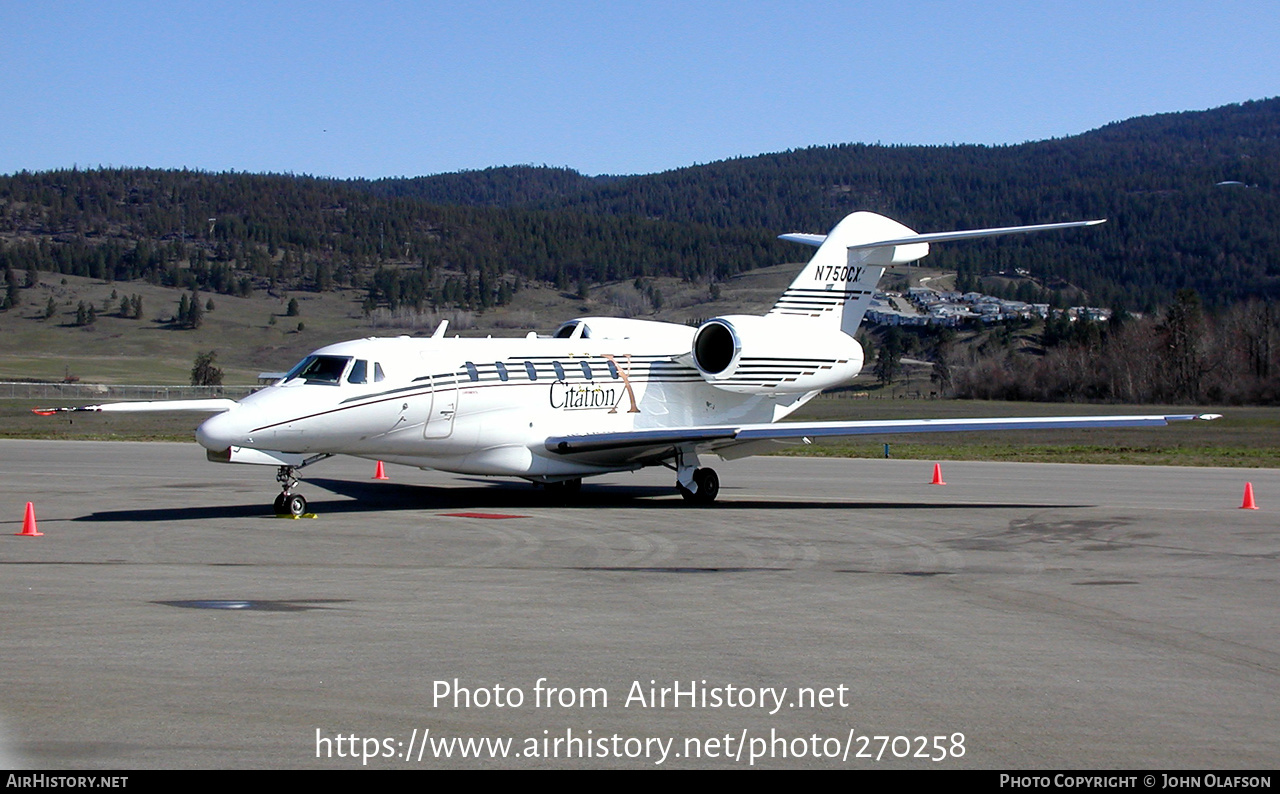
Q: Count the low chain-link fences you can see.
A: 1